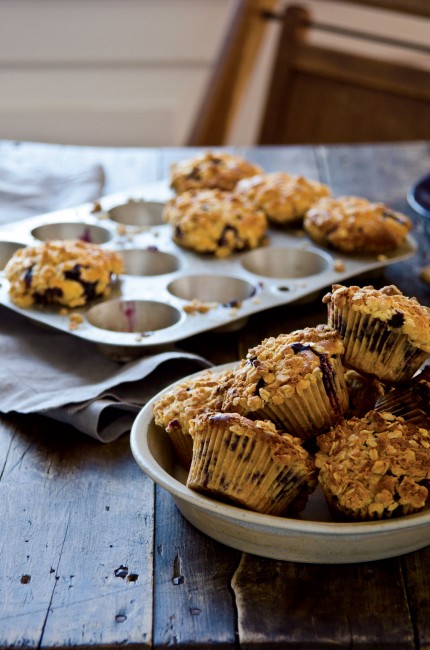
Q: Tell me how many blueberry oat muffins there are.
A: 12